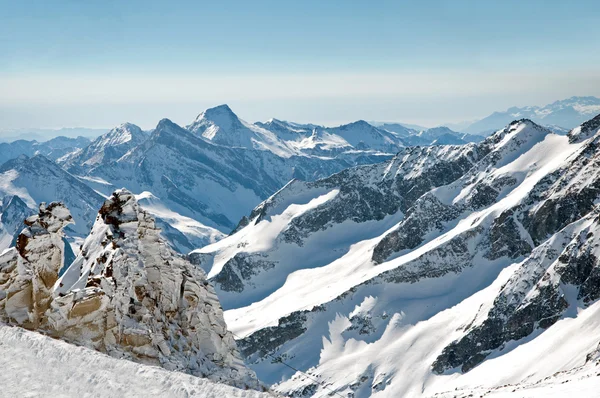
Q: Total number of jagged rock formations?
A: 2